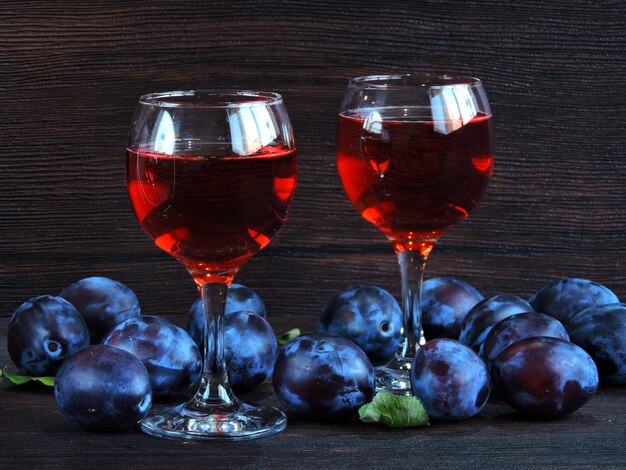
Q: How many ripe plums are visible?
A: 15